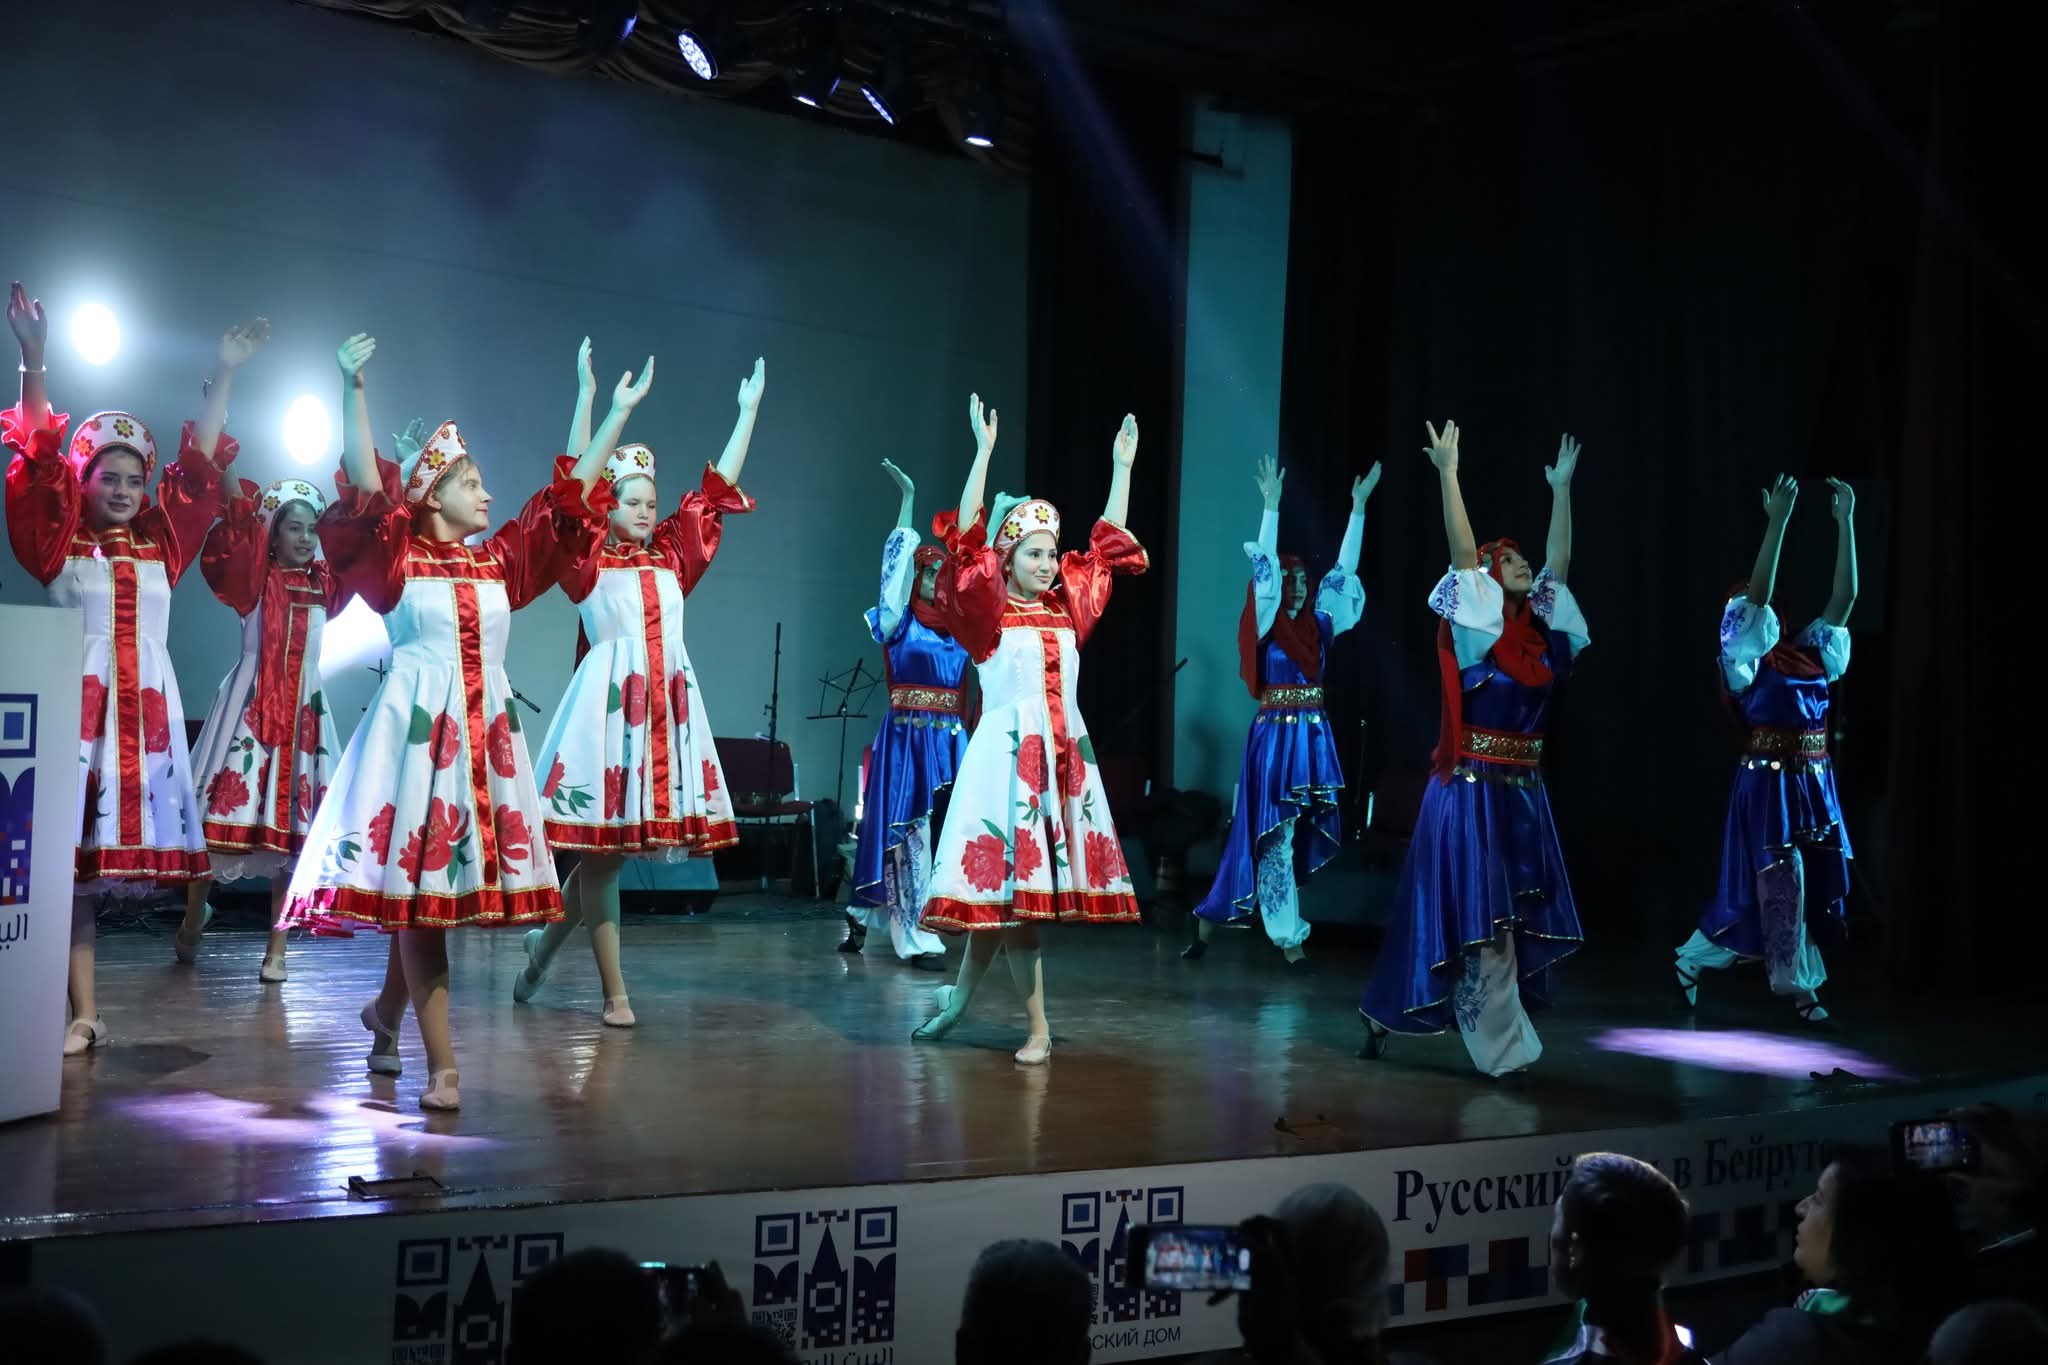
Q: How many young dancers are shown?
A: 9